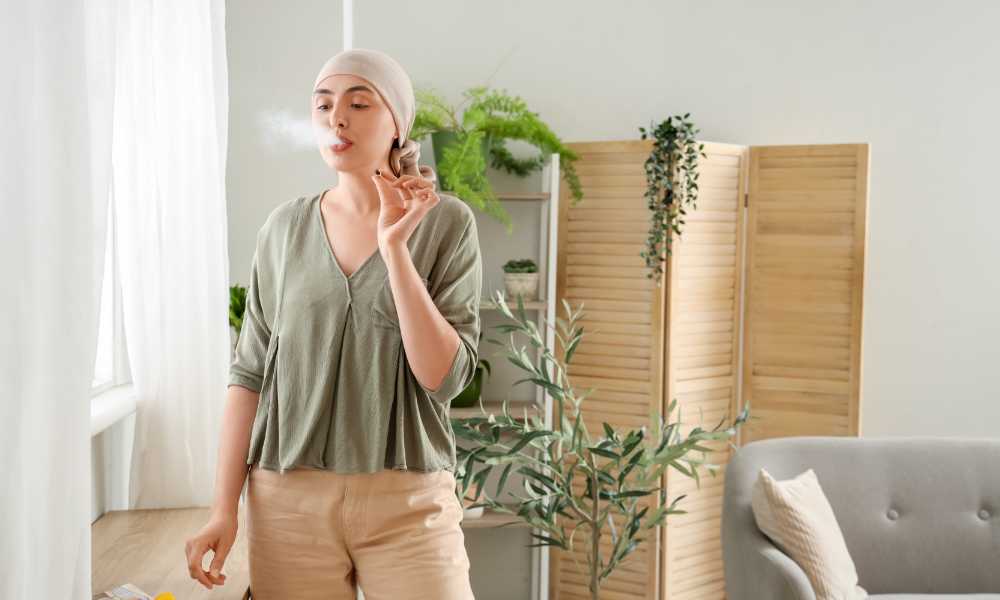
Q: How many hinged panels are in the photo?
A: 3